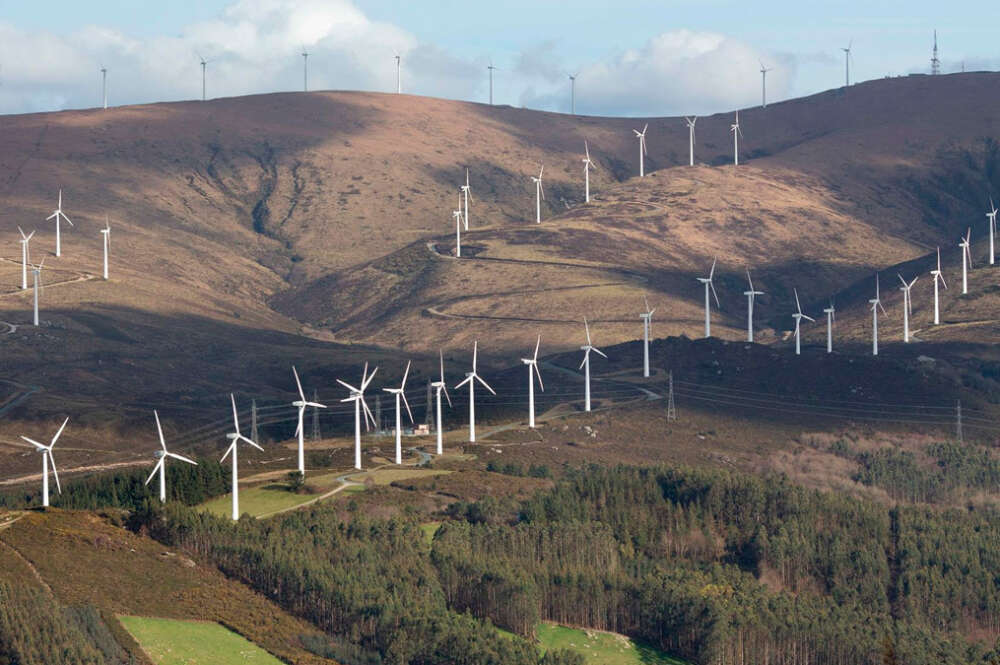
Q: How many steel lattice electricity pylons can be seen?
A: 6